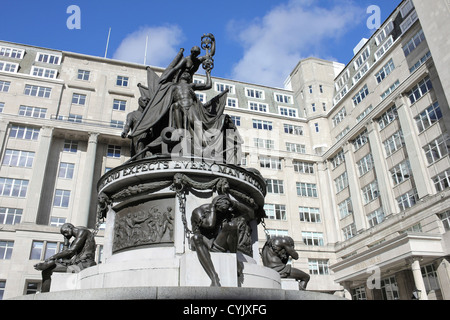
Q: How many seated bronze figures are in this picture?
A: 3